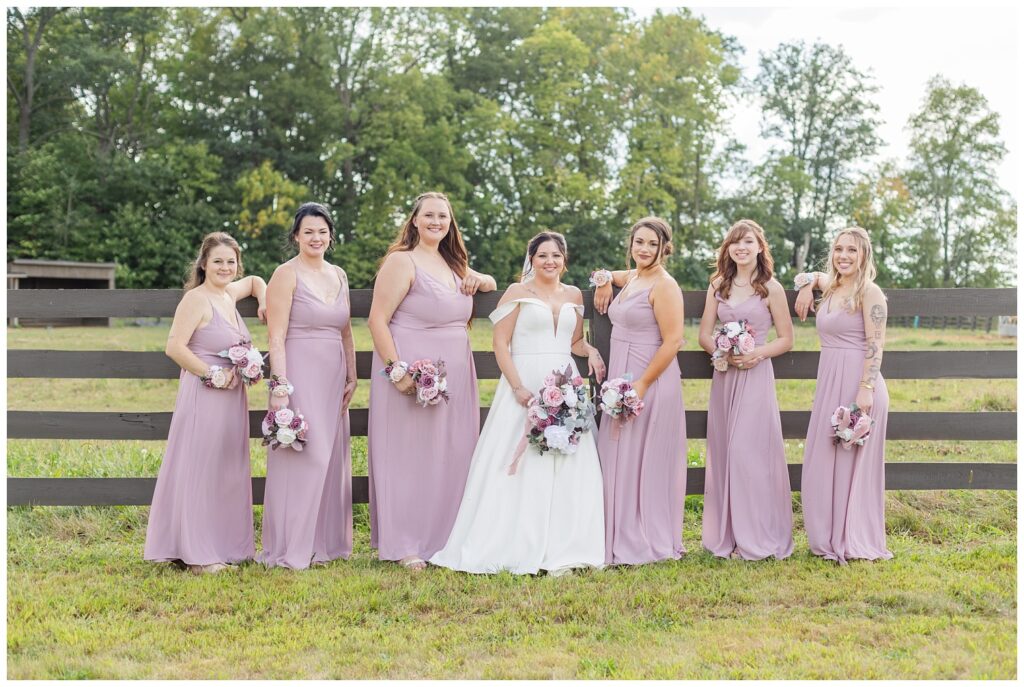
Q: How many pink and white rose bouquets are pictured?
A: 7